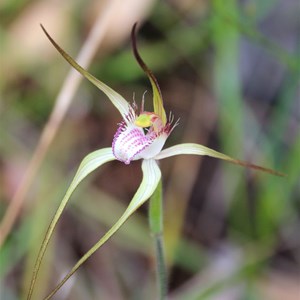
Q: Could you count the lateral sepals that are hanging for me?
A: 2